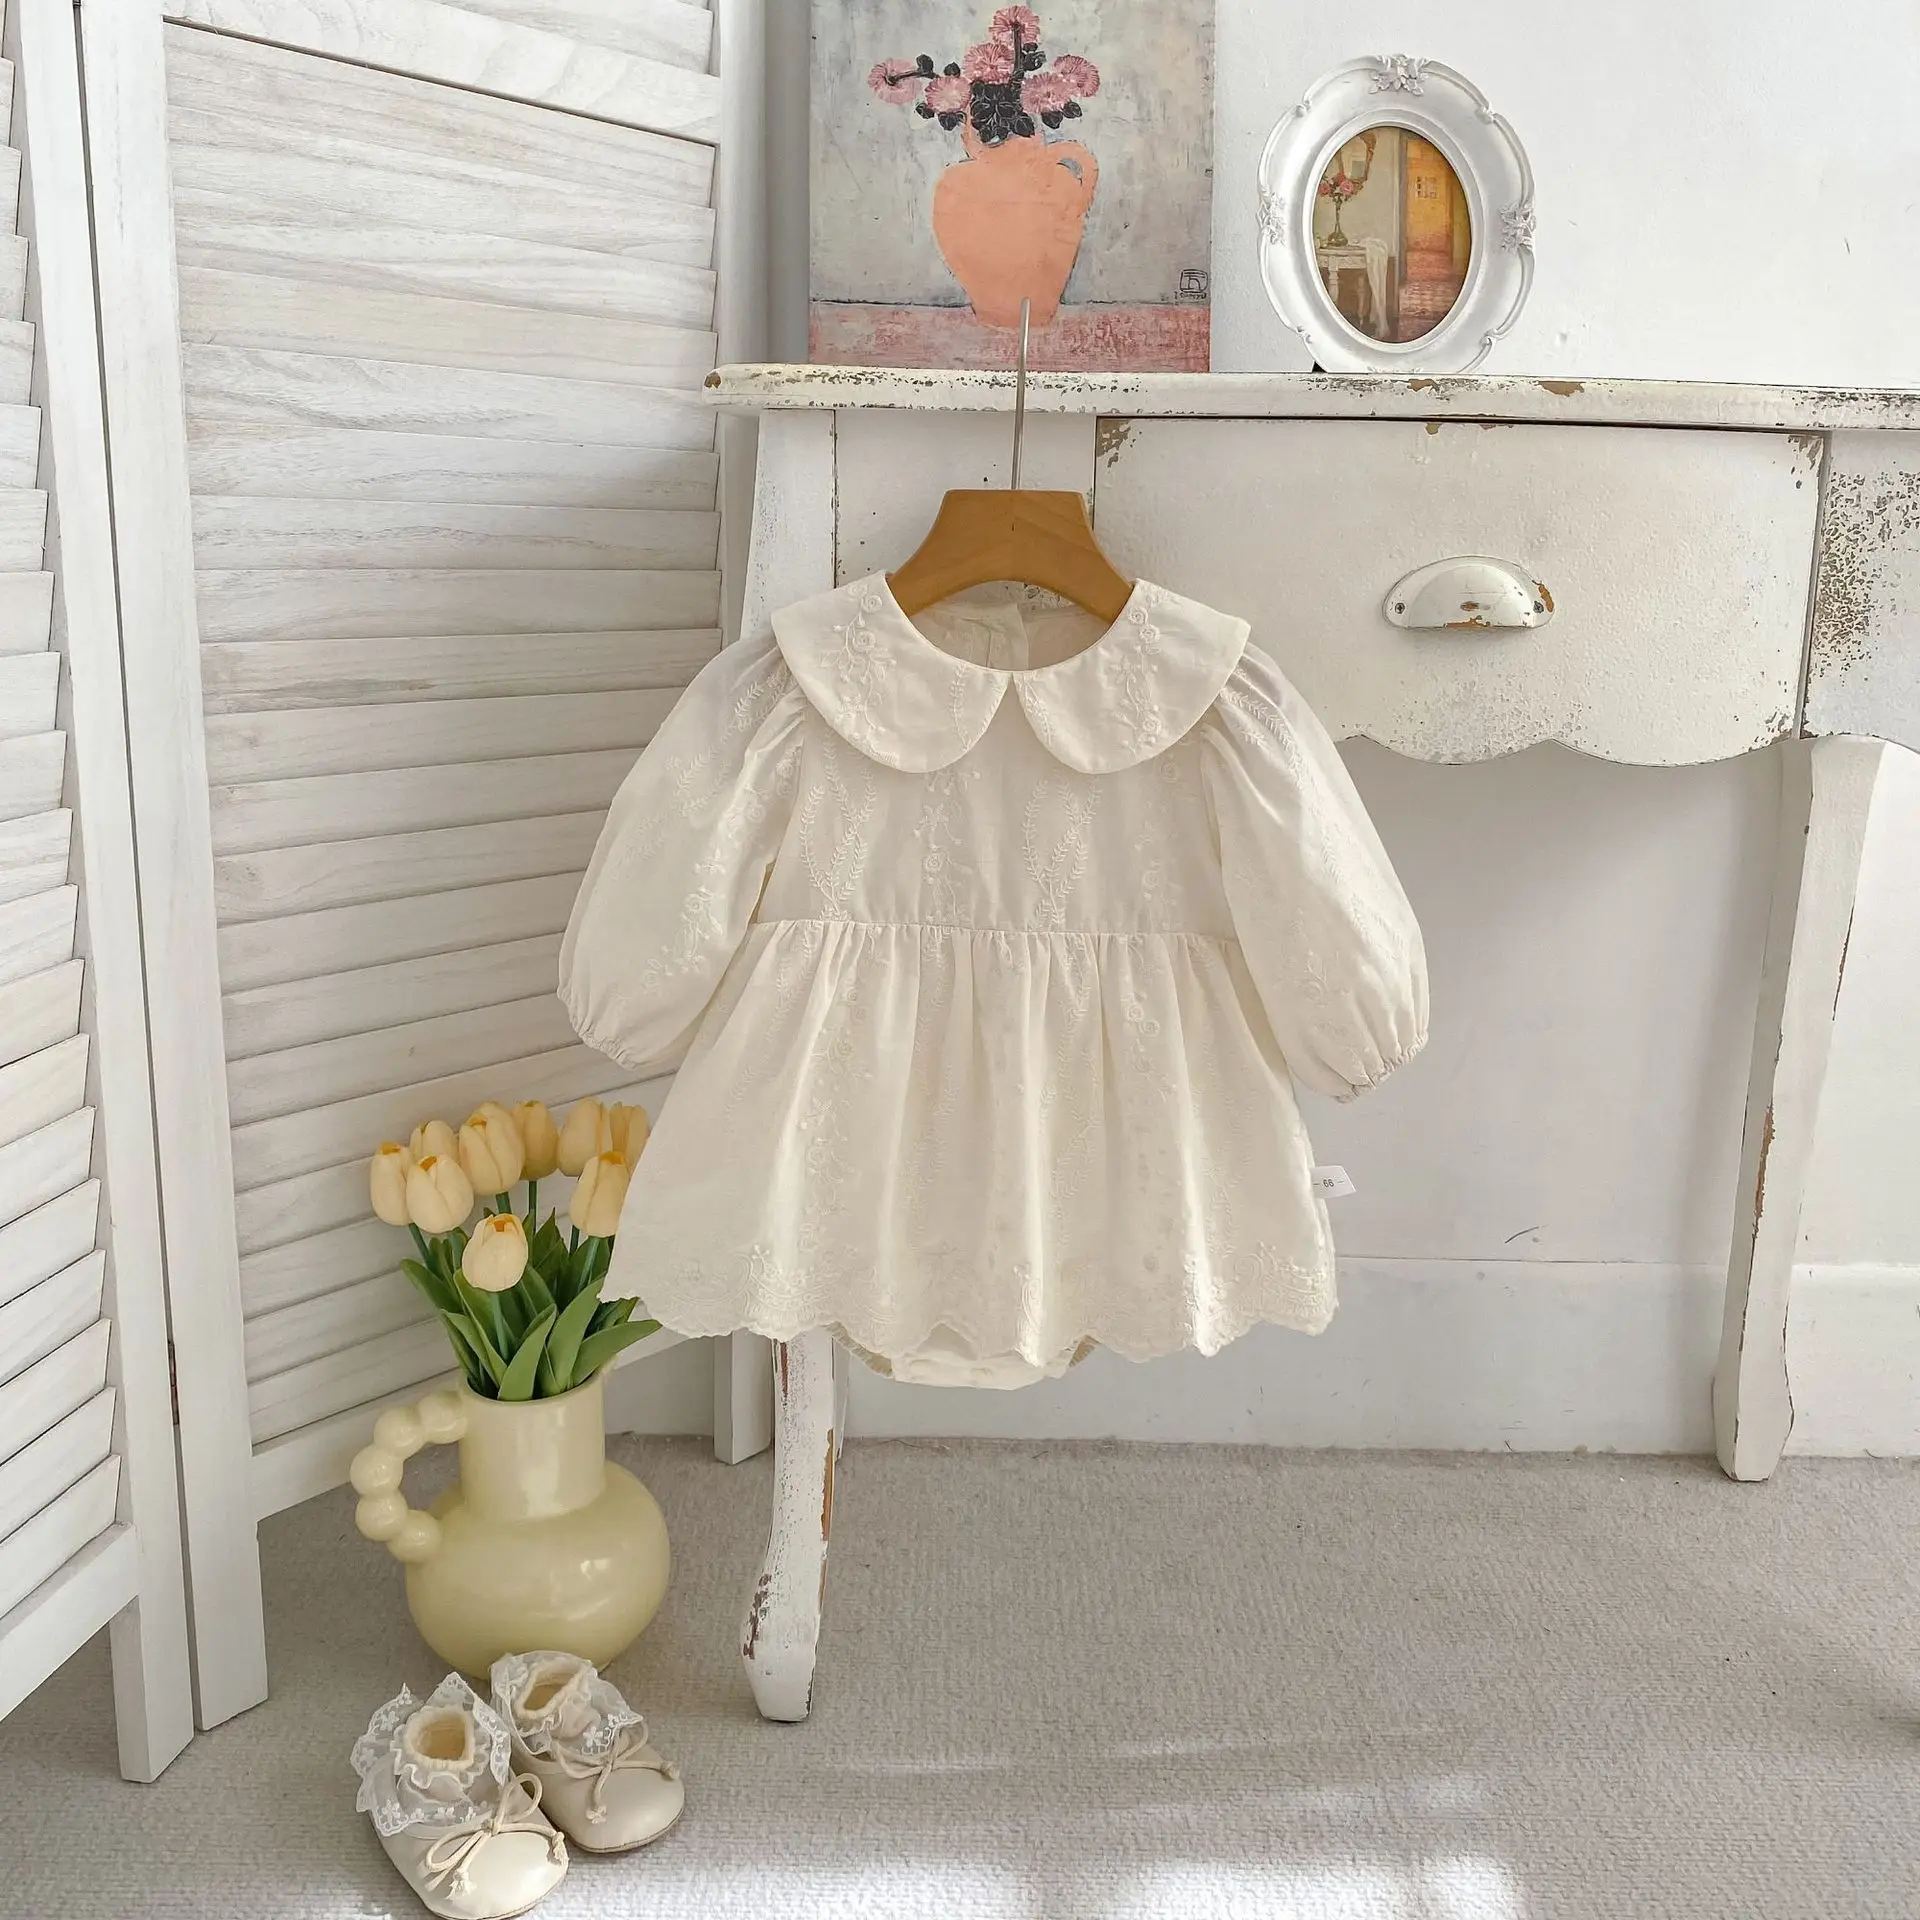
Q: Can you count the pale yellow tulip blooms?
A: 9